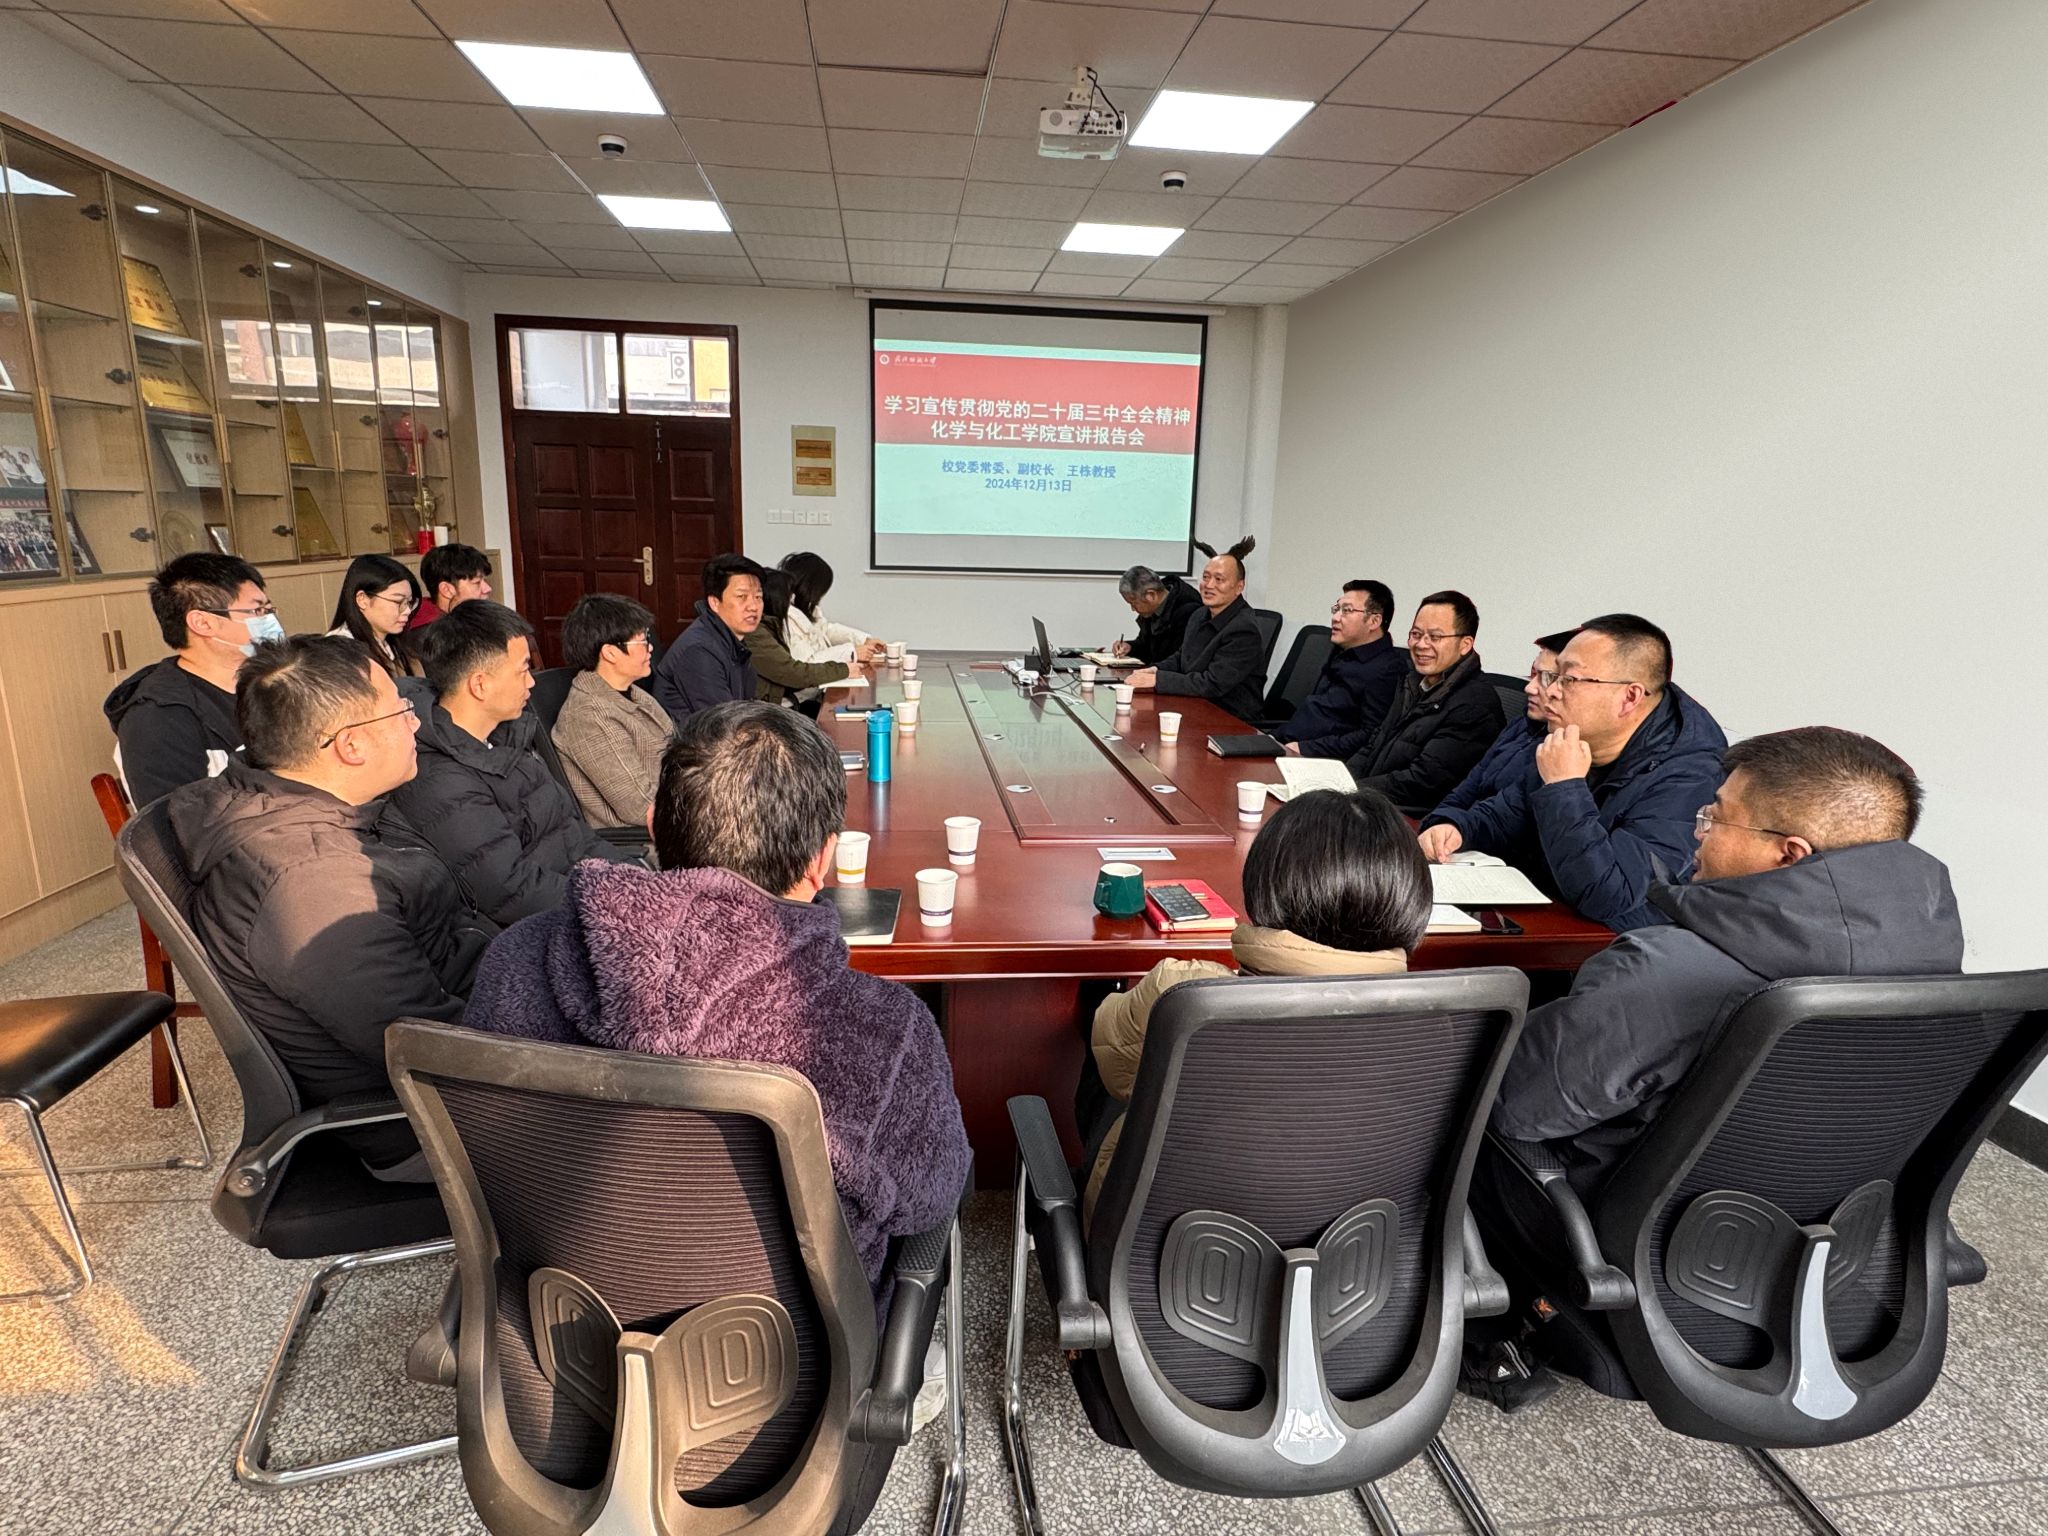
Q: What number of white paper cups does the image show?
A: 12